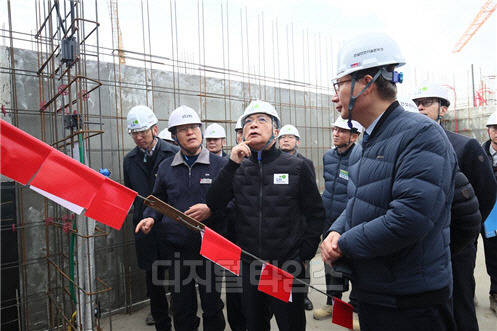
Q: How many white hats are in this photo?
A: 12